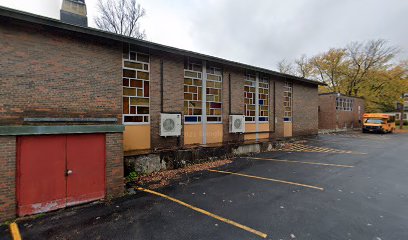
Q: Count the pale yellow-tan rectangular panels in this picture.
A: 6